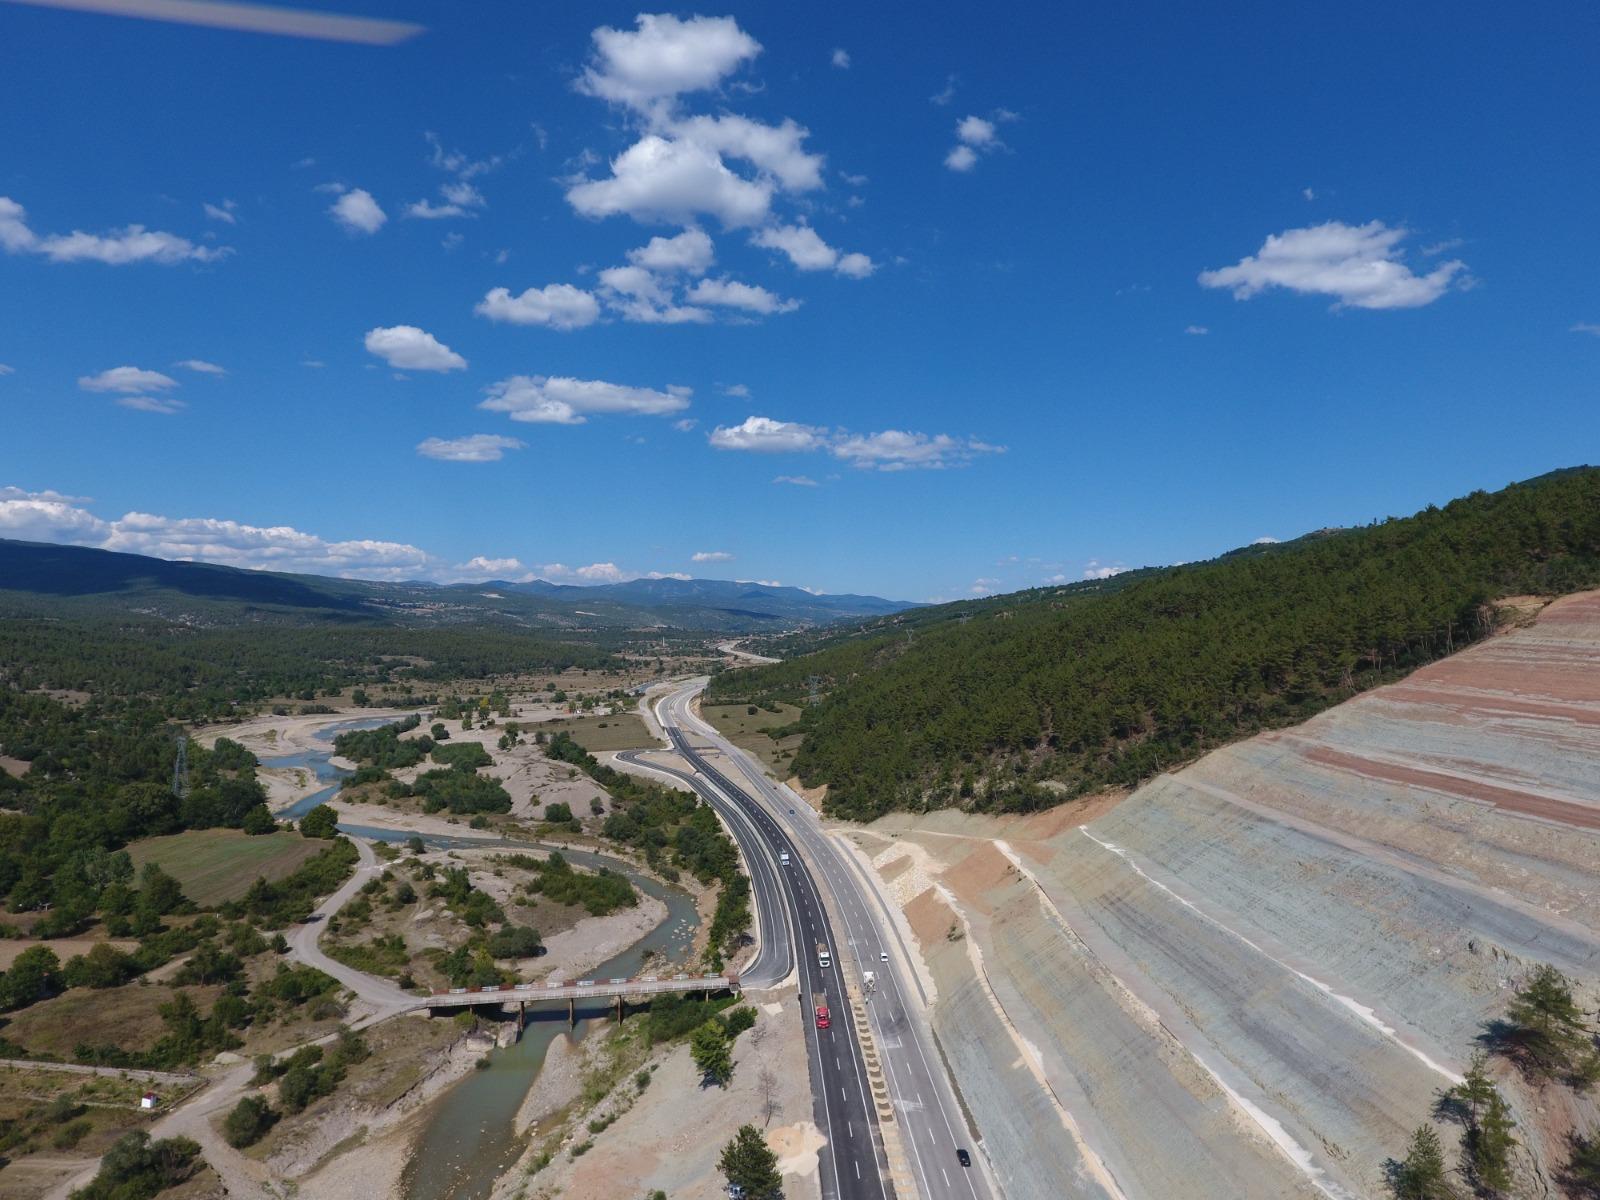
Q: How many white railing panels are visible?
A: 9